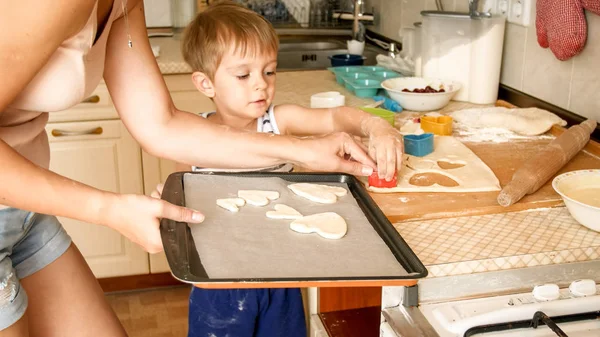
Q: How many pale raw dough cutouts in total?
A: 5